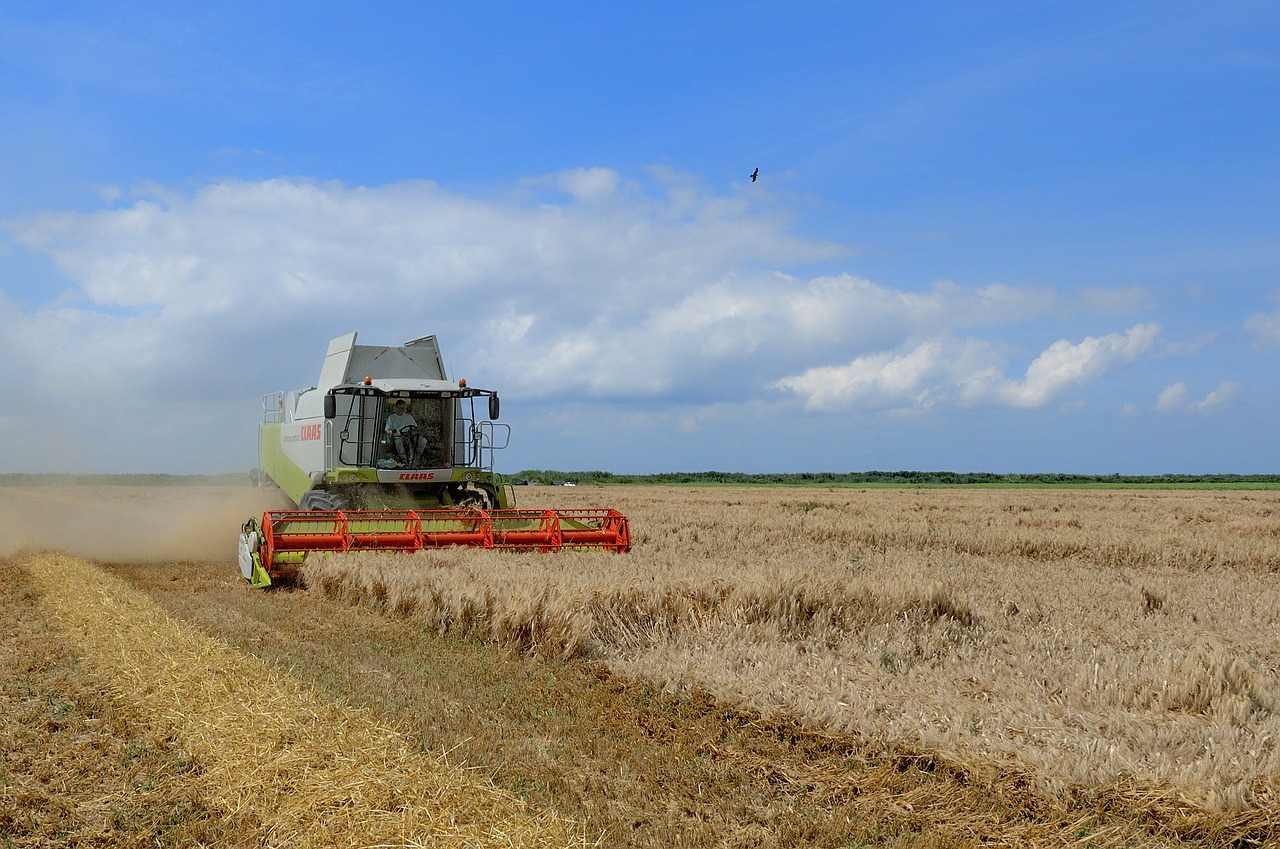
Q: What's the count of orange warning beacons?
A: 2